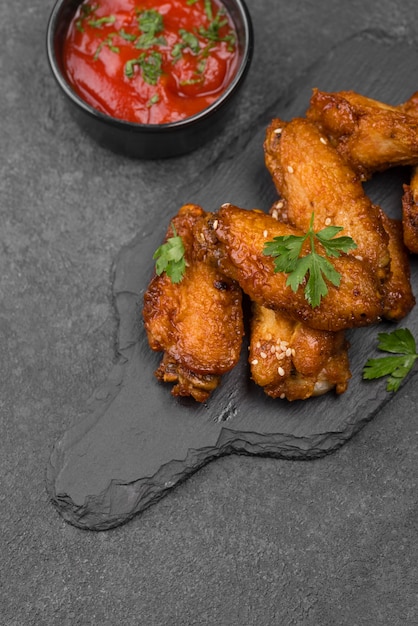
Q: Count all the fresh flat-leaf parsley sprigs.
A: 3